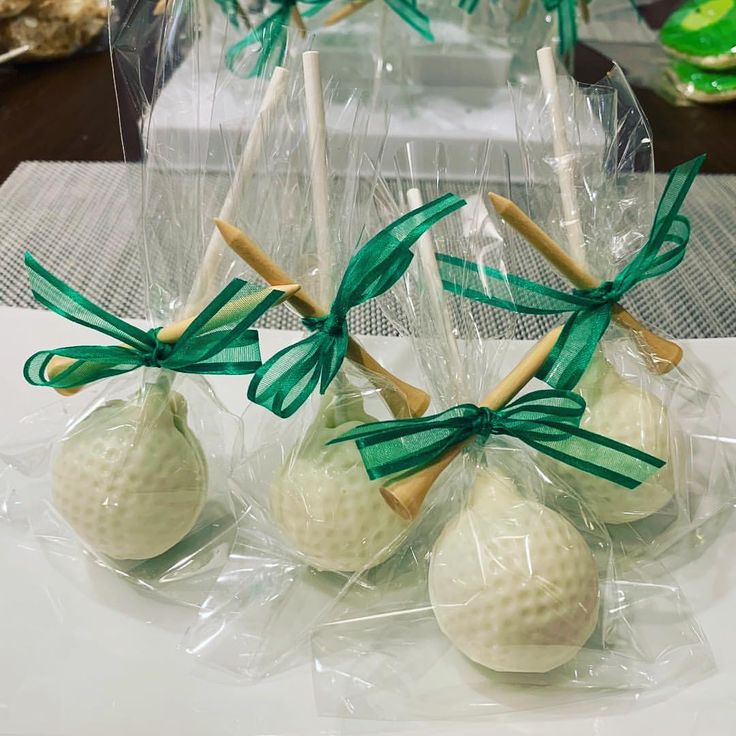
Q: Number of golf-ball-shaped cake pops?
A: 4